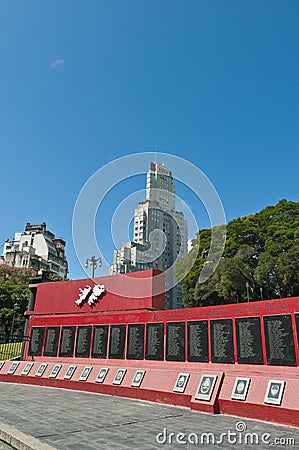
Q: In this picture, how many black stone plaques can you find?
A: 14